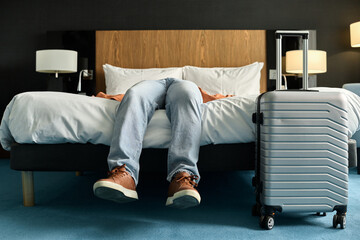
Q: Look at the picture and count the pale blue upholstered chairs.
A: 1